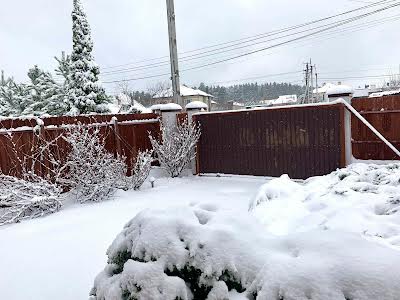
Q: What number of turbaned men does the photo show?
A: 0